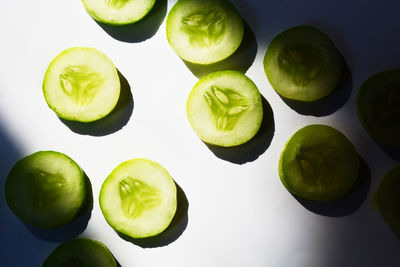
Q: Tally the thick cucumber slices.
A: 11